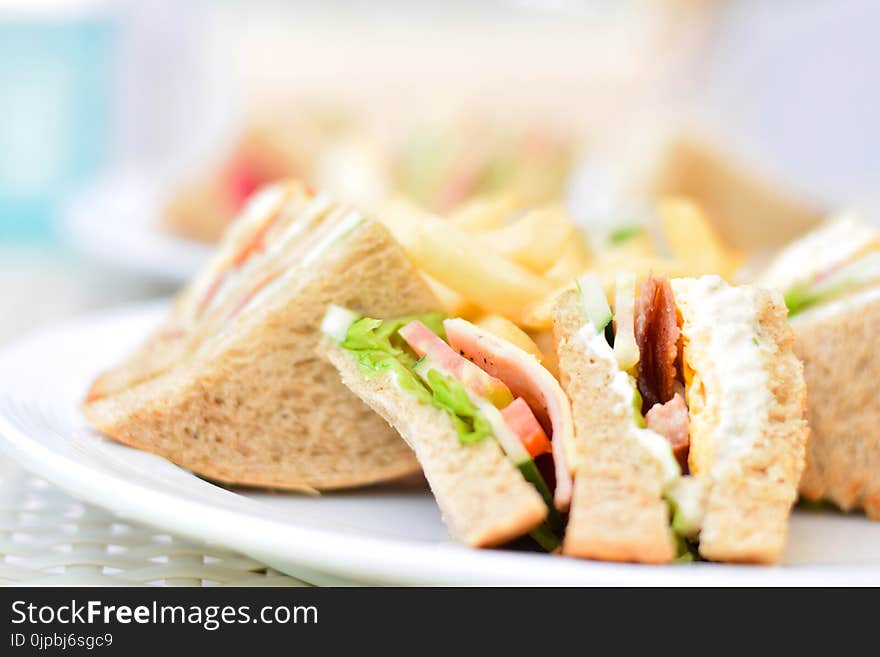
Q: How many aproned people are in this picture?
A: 0